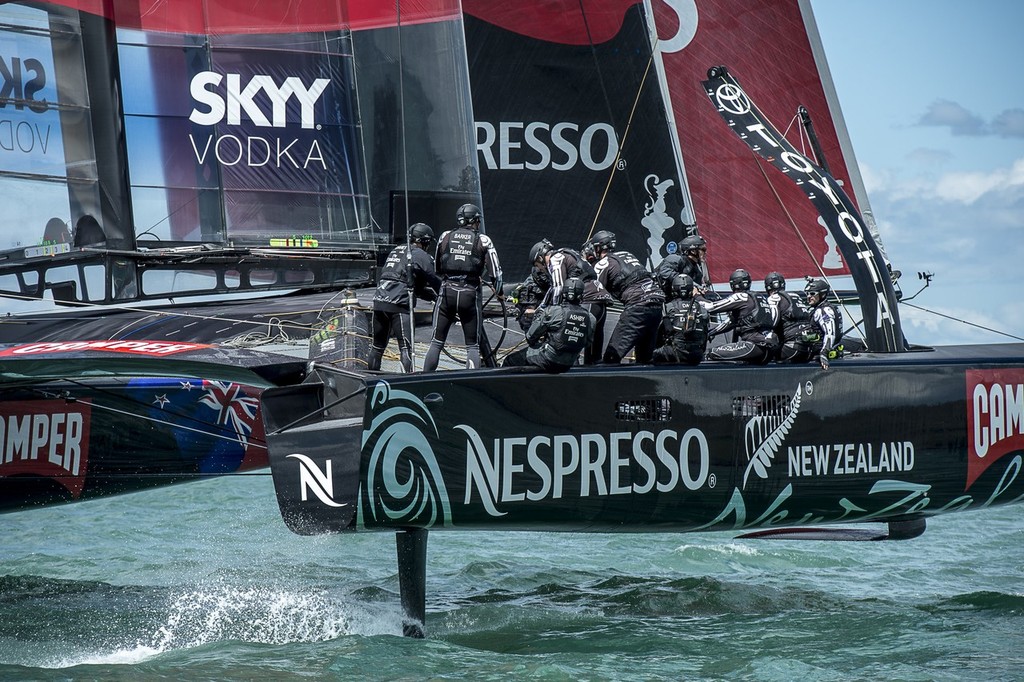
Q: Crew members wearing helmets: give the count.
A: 11